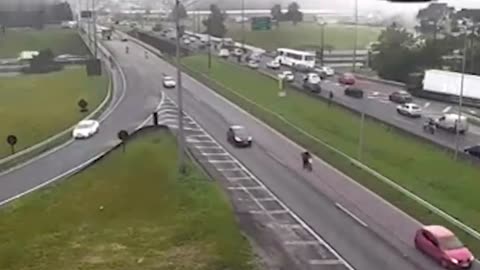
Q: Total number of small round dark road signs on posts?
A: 3